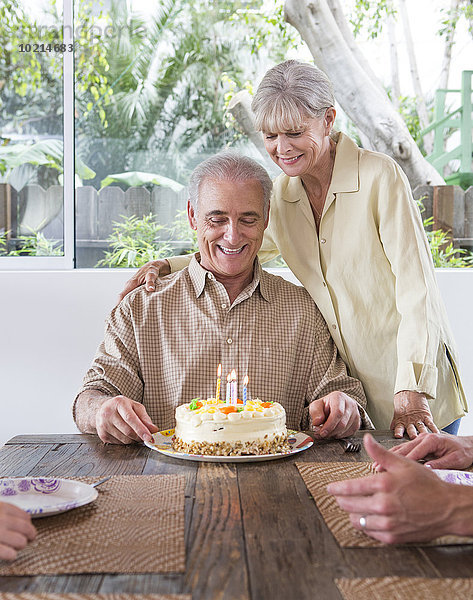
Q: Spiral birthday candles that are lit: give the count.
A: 2